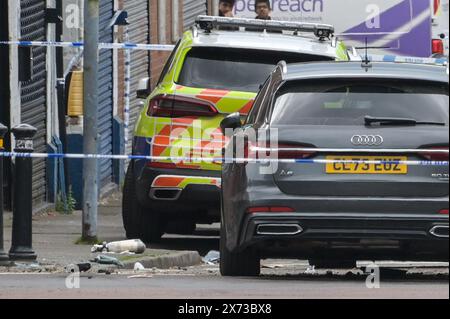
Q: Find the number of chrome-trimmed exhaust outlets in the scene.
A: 3